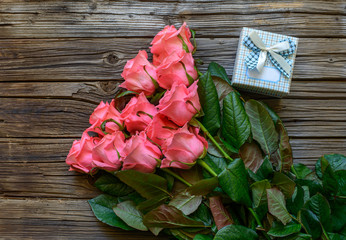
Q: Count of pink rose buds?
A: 11